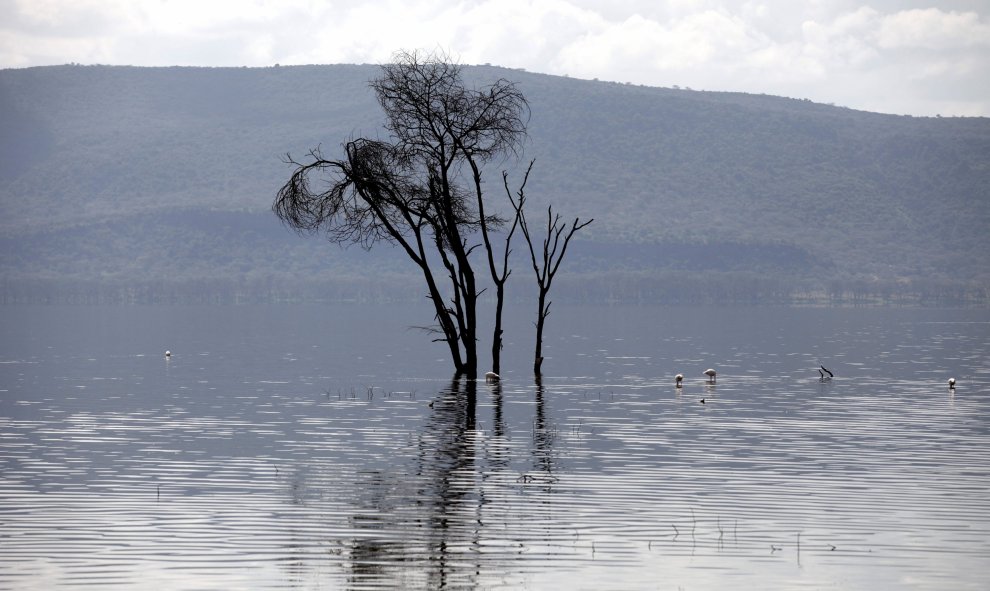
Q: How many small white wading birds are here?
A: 5